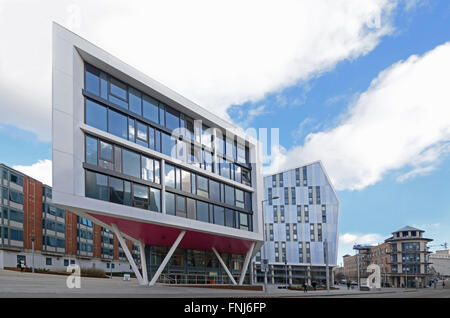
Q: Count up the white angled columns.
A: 5